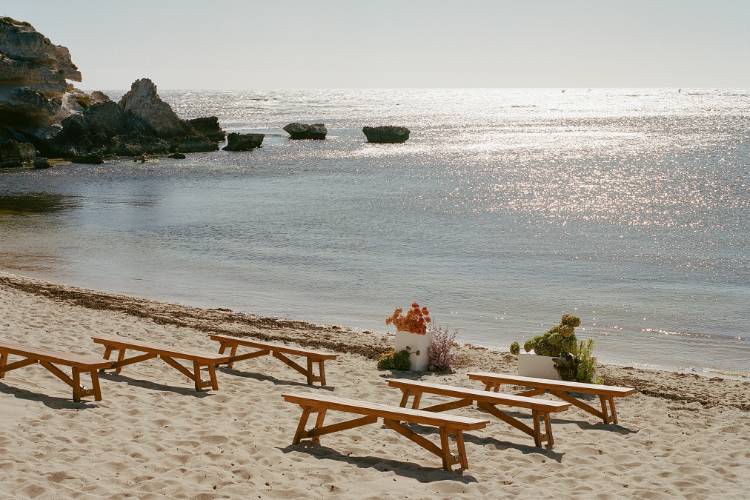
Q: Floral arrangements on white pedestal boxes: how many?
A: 2